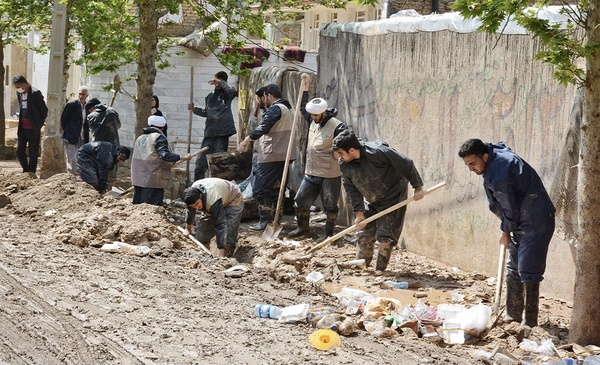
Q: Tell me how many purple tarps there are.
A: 0